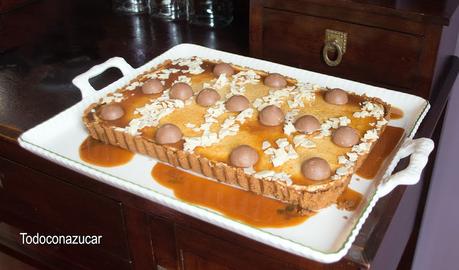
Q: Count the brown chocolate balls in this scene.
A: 14